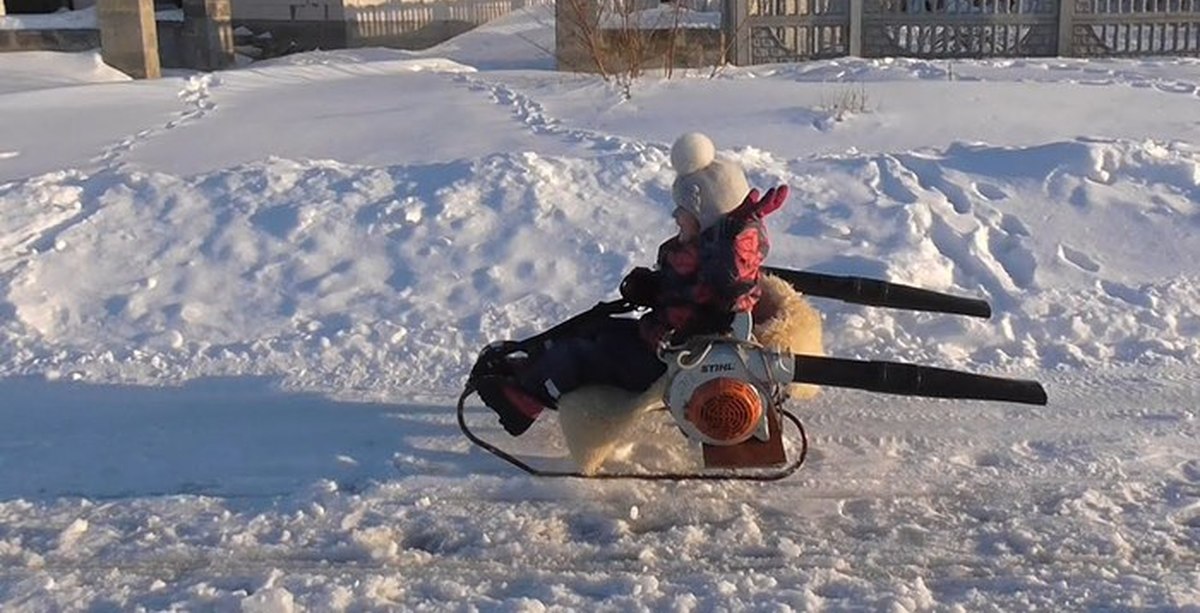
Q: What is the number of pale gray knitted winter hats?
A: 1